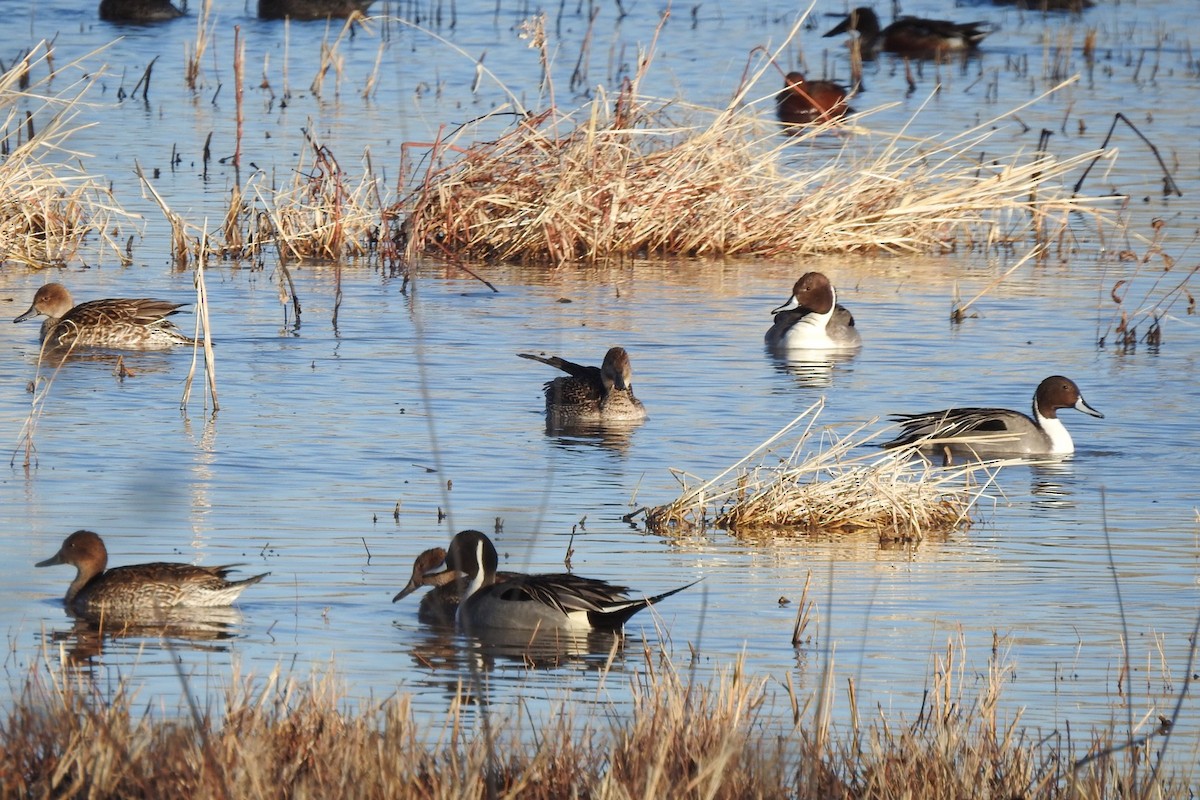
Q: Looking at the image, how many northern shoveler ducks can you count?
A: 1